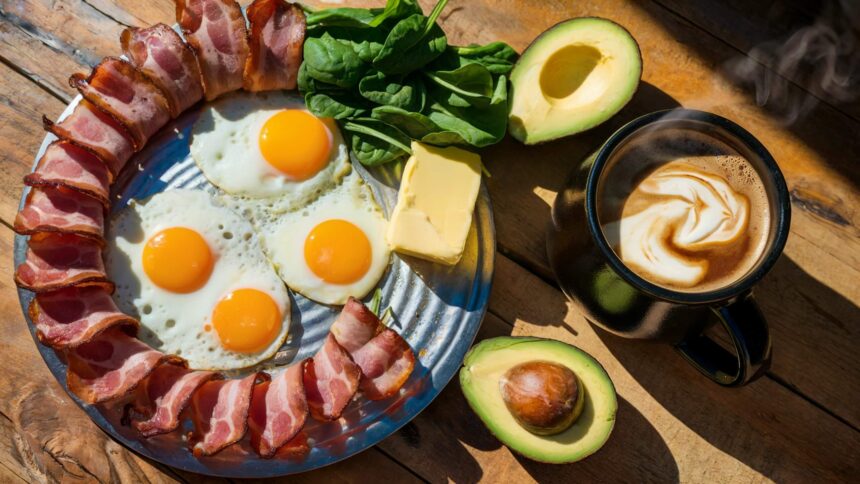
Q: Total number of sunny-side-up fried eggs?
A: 4